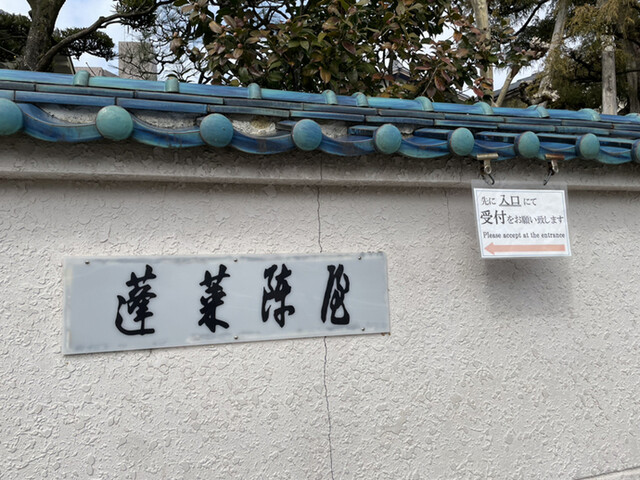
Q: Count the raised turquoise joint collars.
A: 10